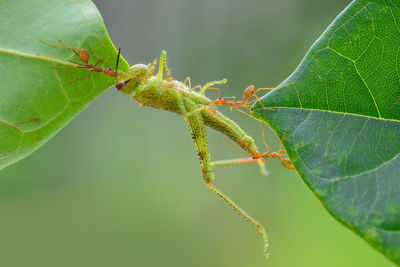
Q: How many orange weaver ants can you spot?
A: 3